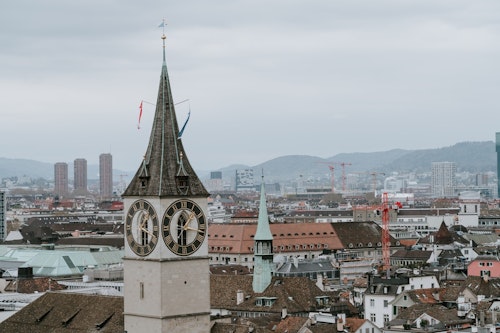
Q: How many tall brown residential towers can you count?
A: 3